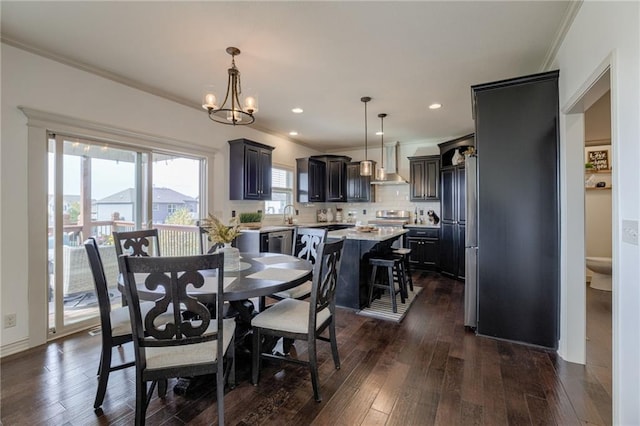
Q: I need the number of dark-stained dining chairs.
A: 6